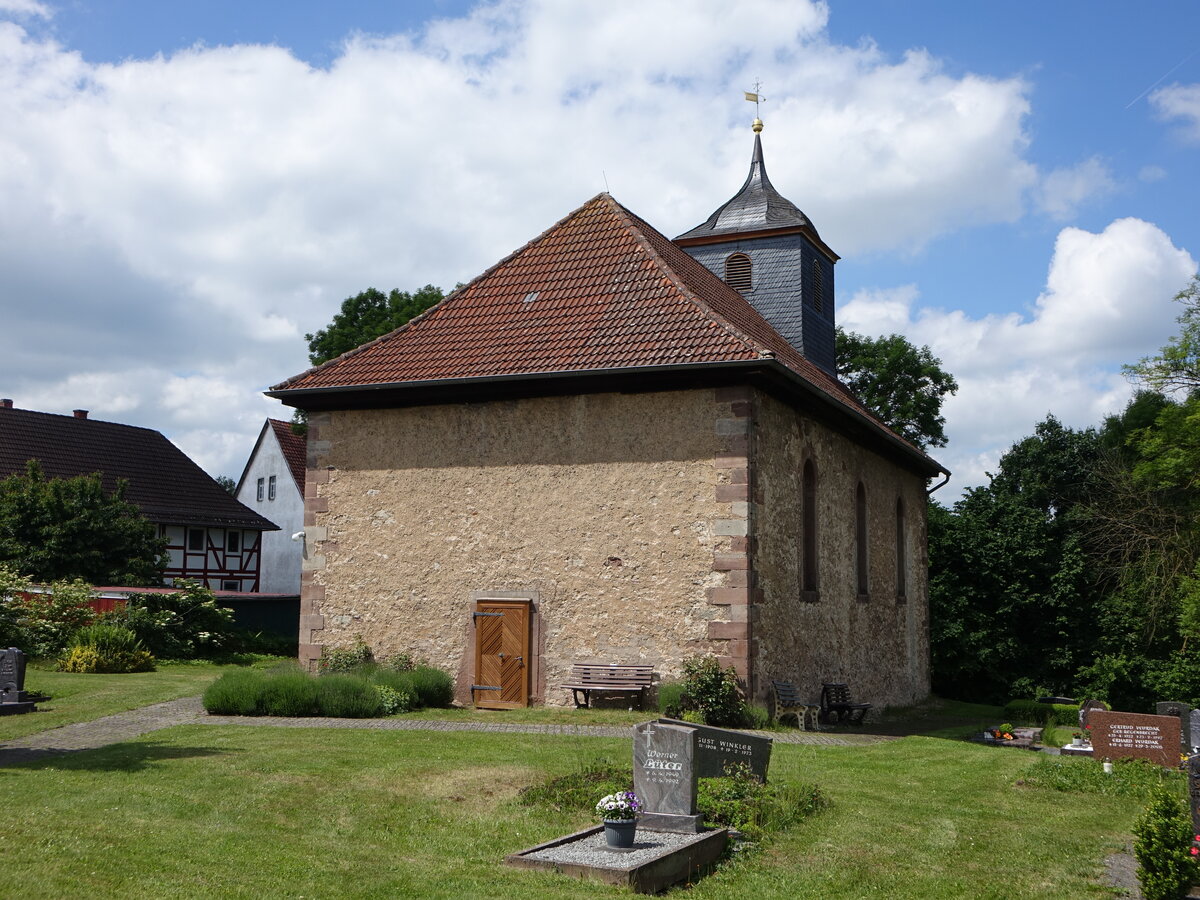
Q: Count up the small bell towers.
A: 1